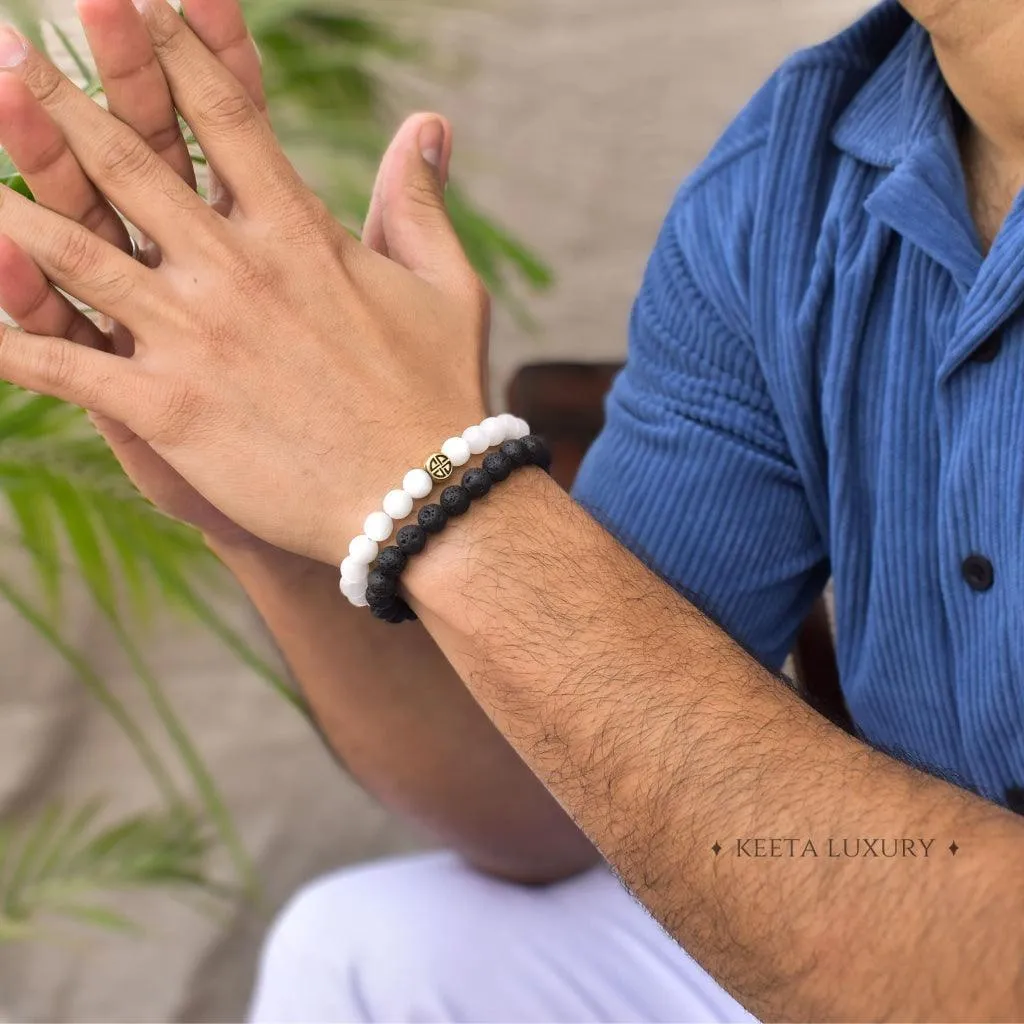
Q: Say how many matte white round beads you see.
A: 12